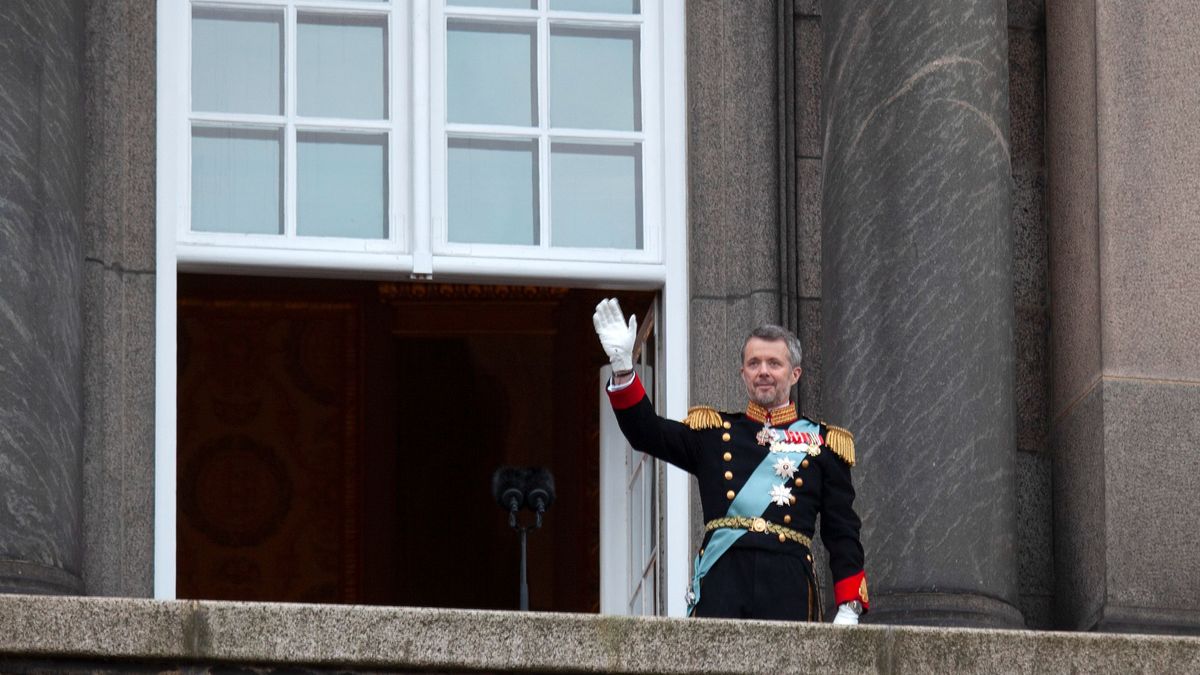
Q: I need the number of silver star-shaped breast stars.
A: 2